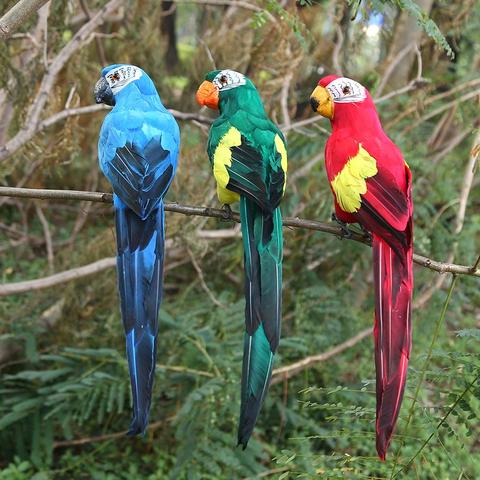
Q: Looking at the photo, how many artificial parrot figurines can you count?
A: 3